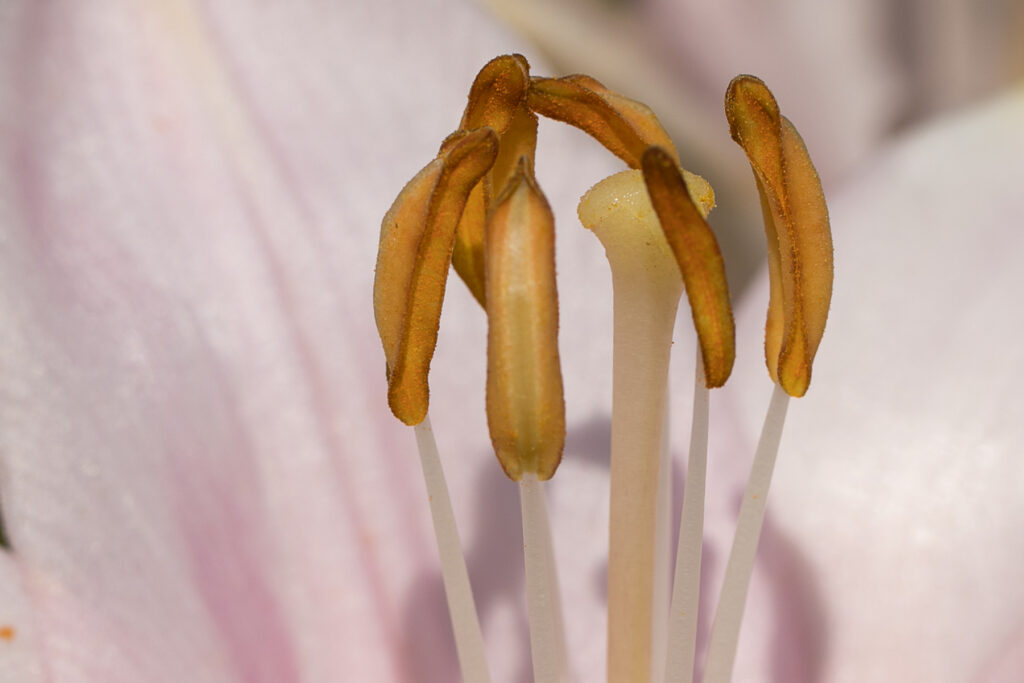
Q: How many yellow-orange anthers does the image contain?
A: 6